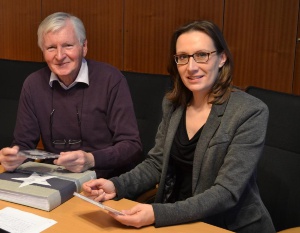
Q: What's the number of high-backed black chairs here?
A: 3